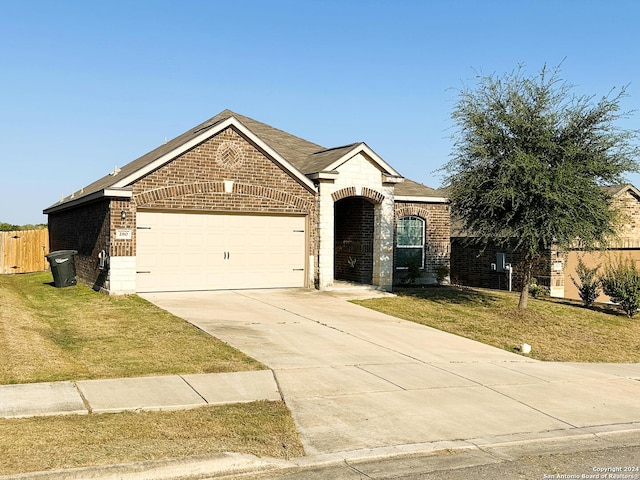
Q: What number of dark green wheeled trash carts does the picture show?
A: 1